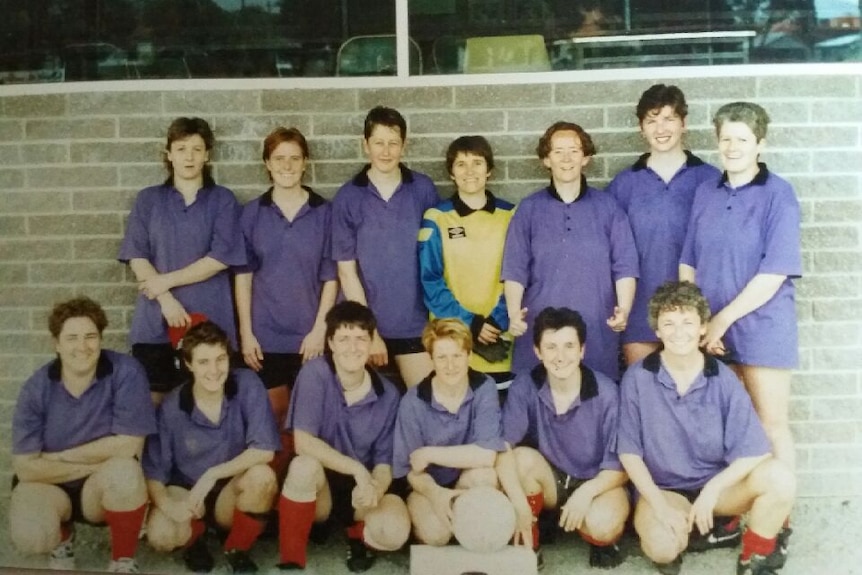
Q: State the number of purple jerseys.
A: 12